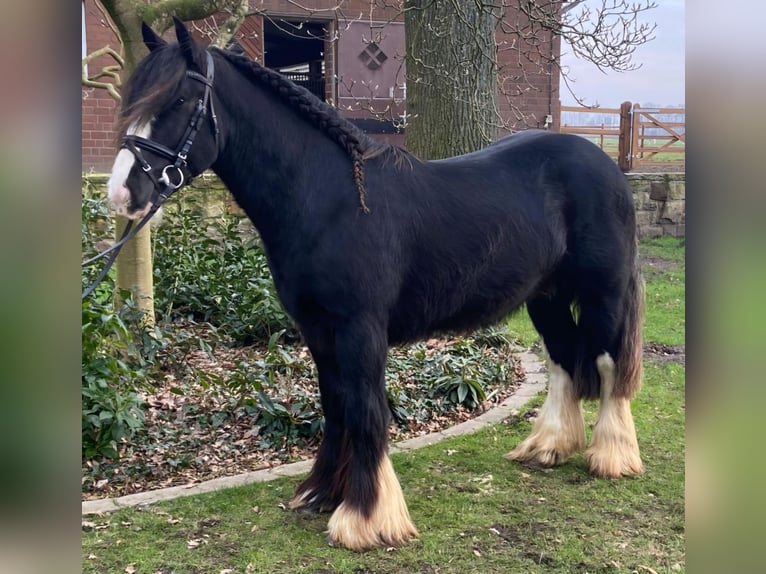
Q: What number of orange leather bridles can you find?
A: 0